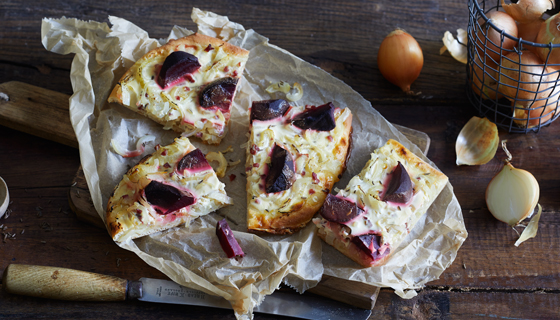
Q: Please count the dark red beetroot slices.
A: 11